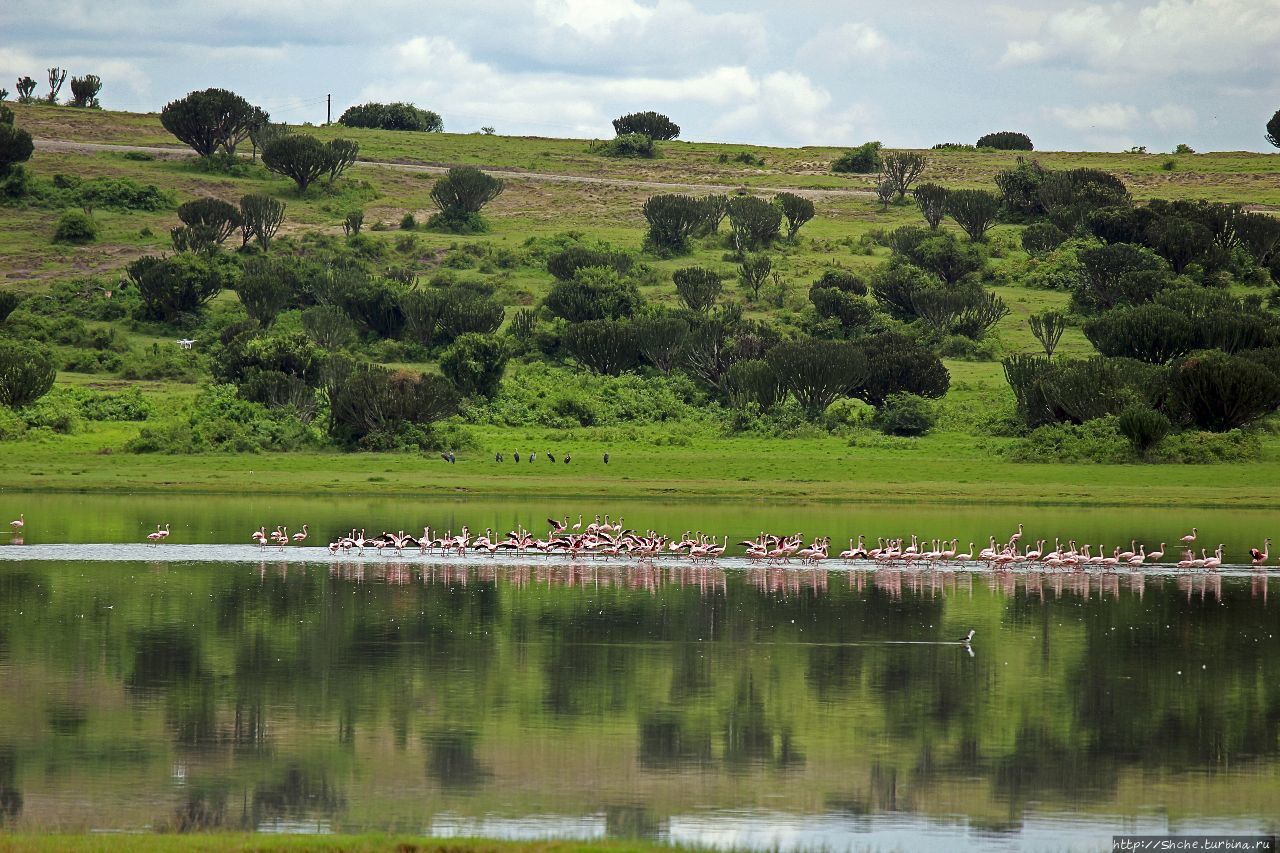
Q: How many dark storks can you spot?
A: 8